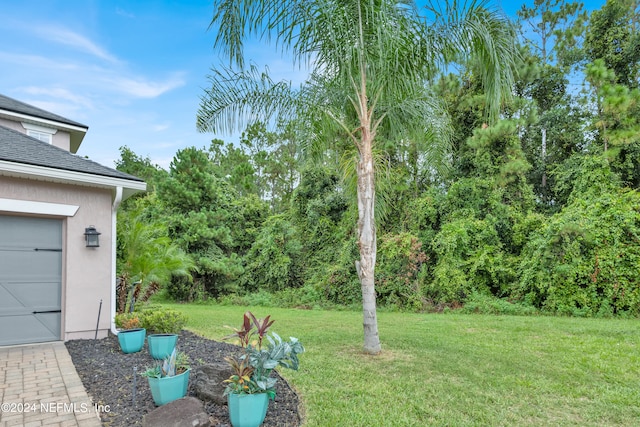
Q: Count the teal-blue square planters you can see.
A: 4